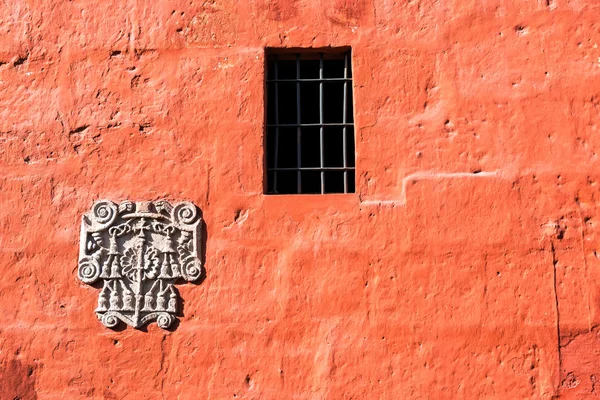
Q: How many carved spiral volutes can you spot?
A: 6